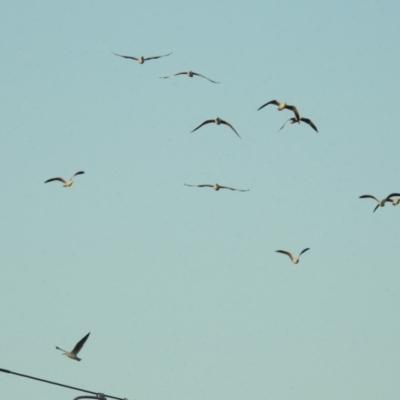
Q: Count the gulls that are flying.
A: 11